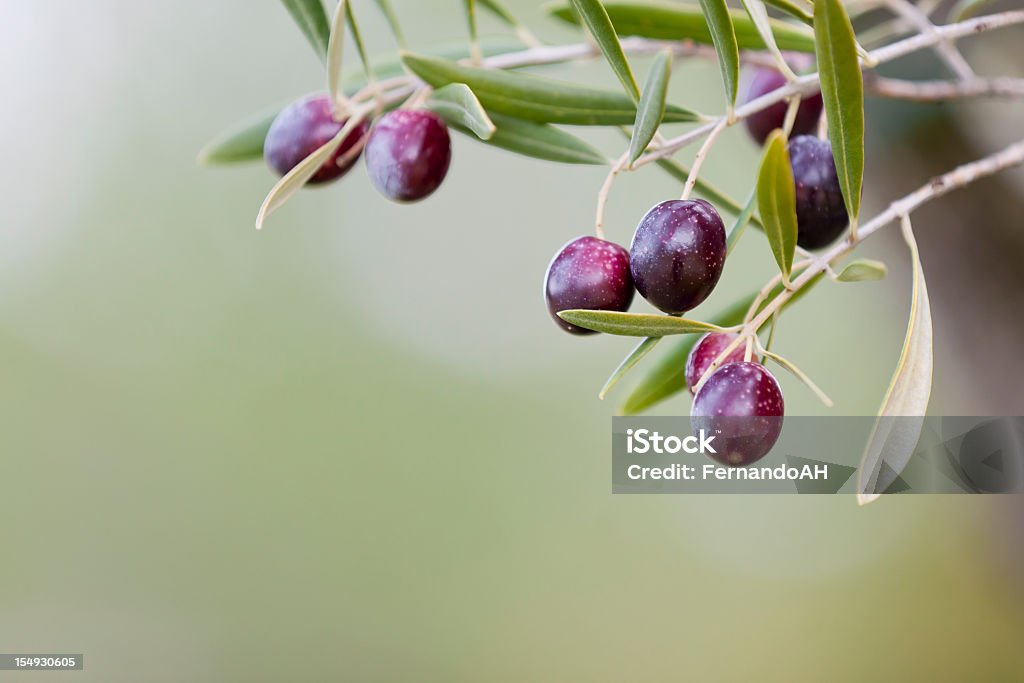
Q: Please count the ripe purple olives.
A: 8